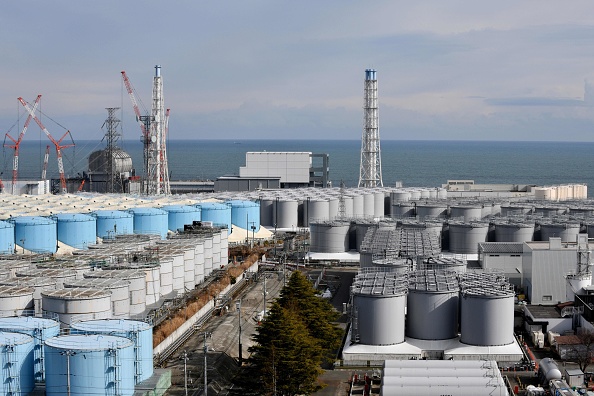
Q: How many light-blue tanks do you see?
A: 12